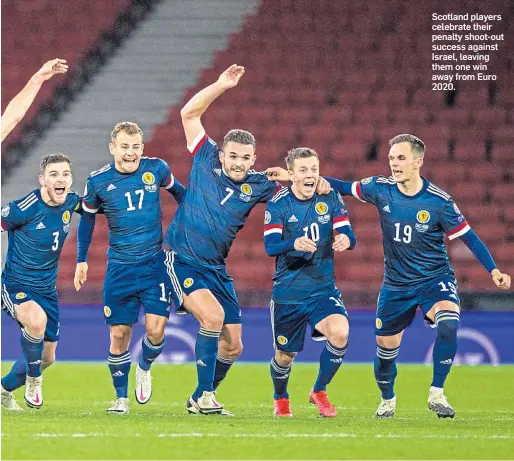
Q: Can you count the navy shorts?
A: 5